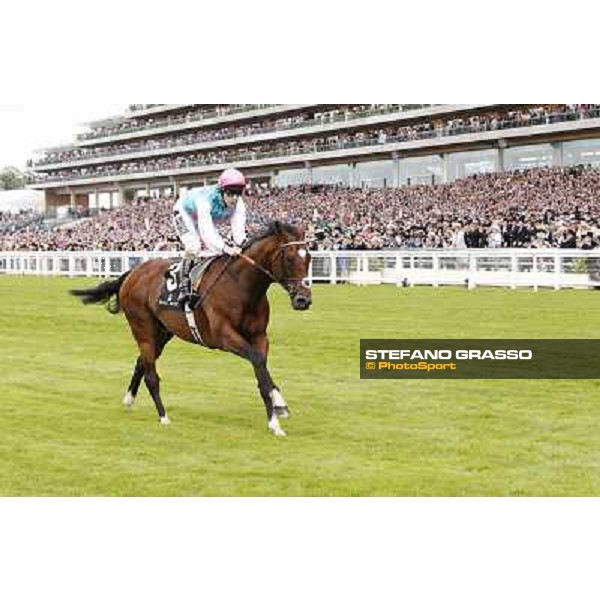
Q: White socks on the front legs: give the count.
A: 2